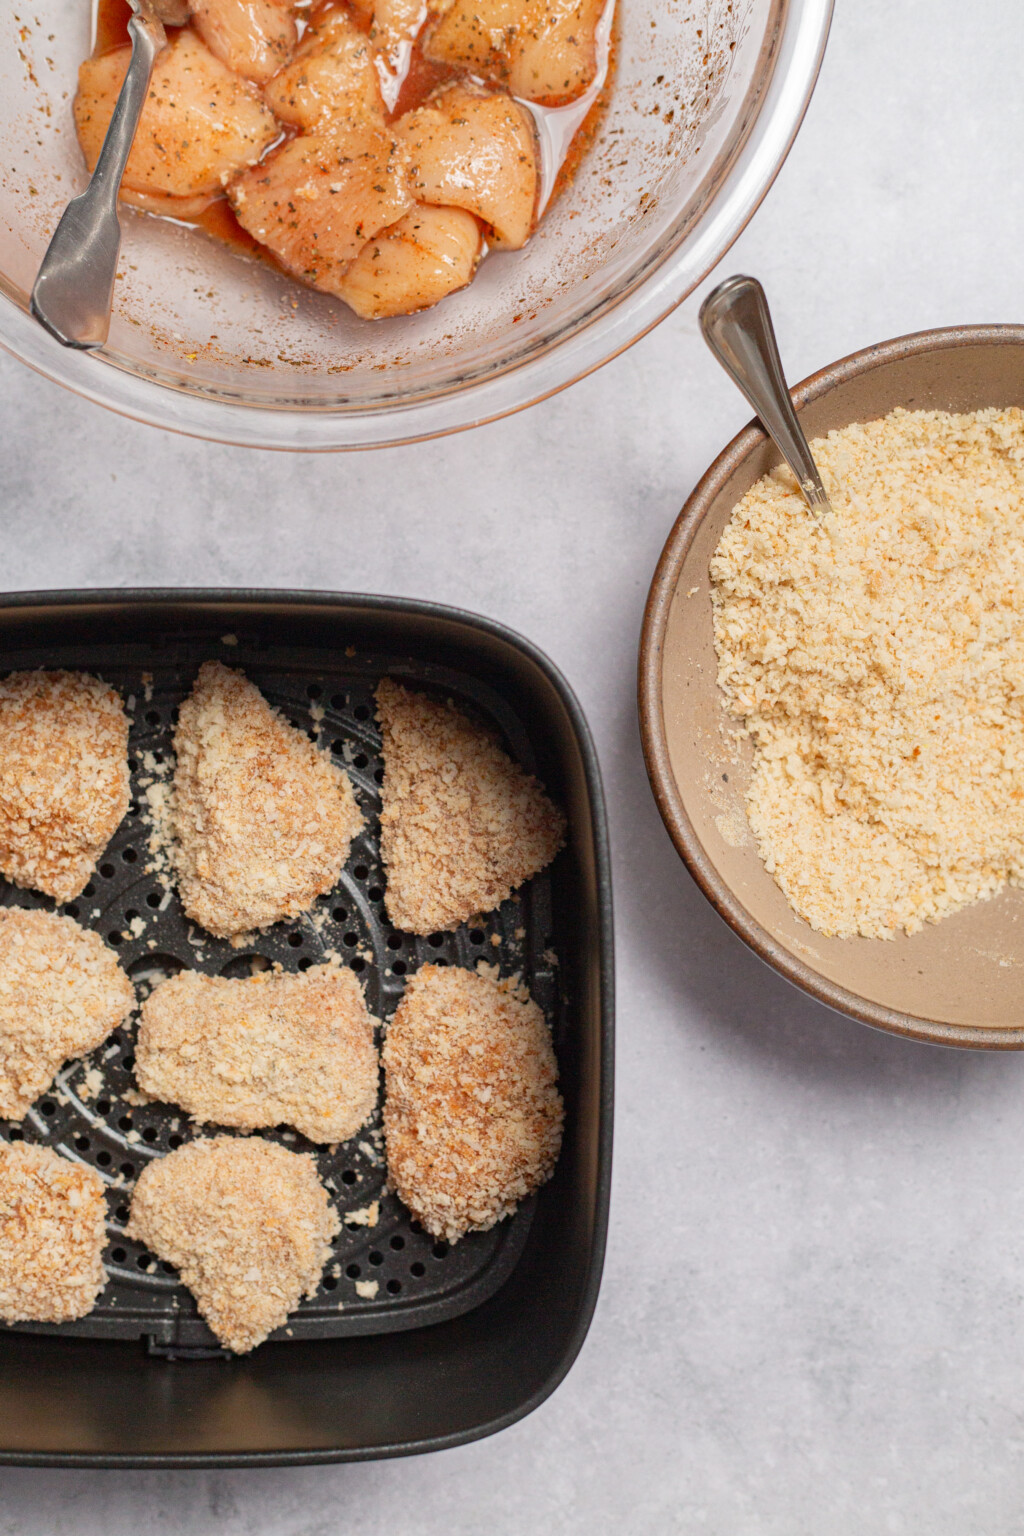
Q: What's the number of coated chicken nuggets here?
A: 8